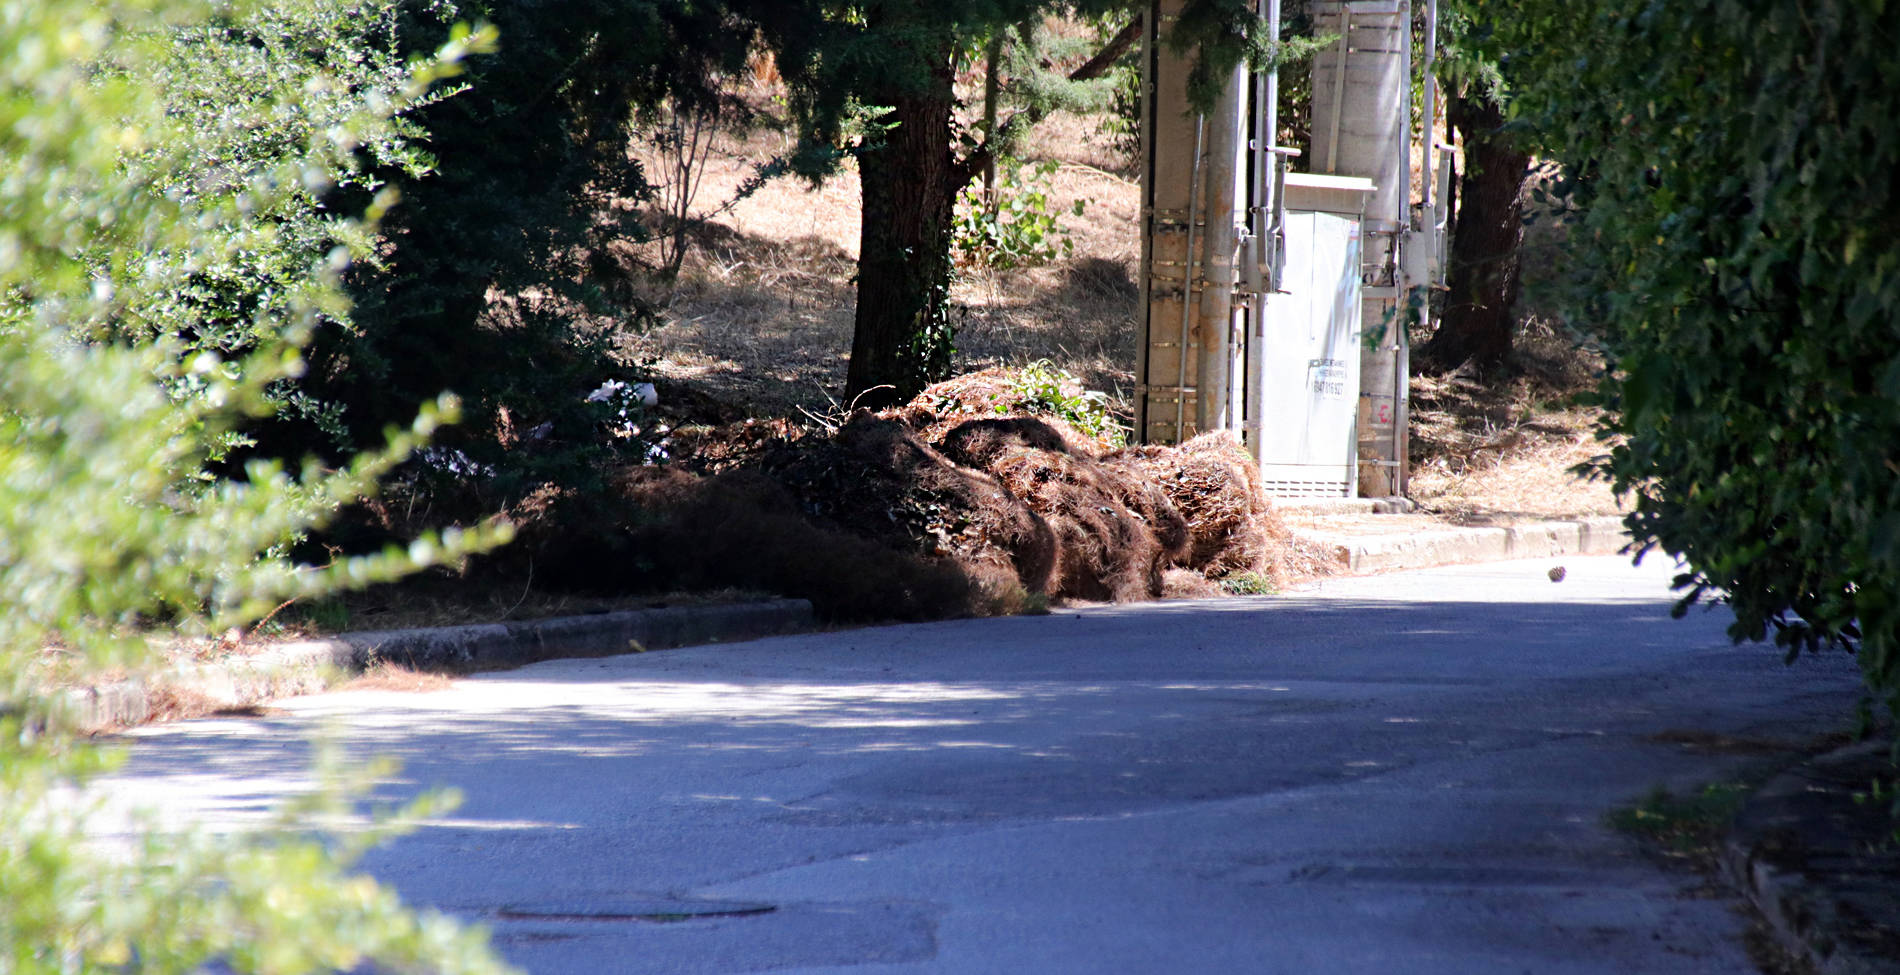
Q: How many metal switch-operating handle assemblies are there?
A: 2